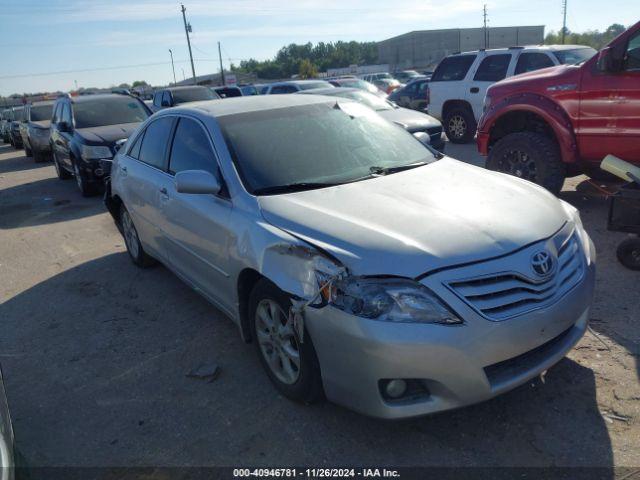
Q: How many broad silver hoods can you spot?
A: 1